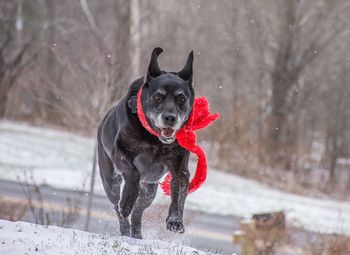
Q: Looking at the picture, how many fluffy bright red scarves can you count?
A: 1